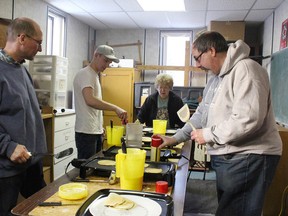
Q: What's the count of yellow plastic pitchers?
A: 3